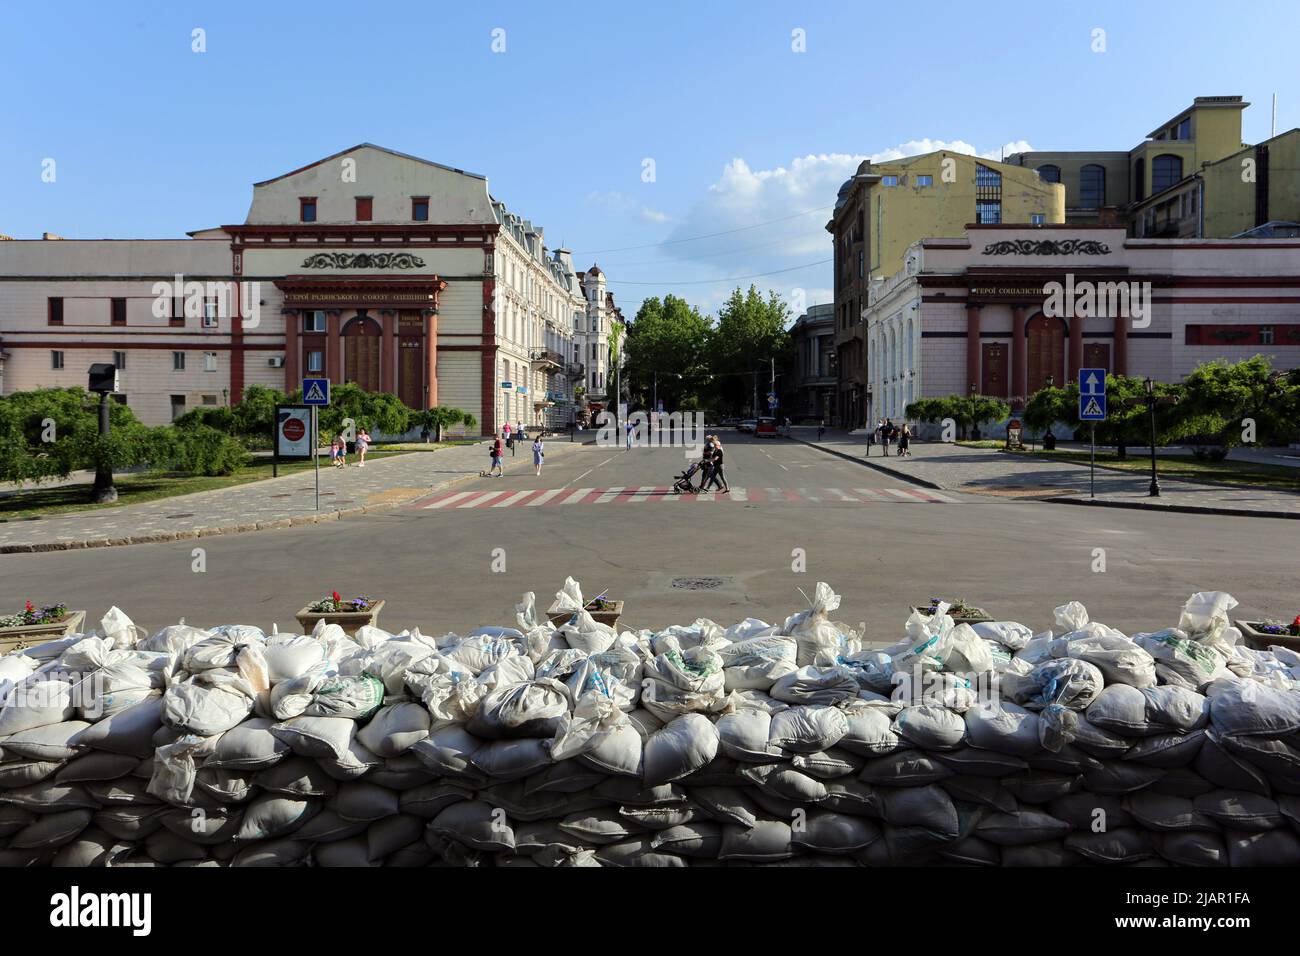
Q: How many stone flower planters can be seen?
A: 5